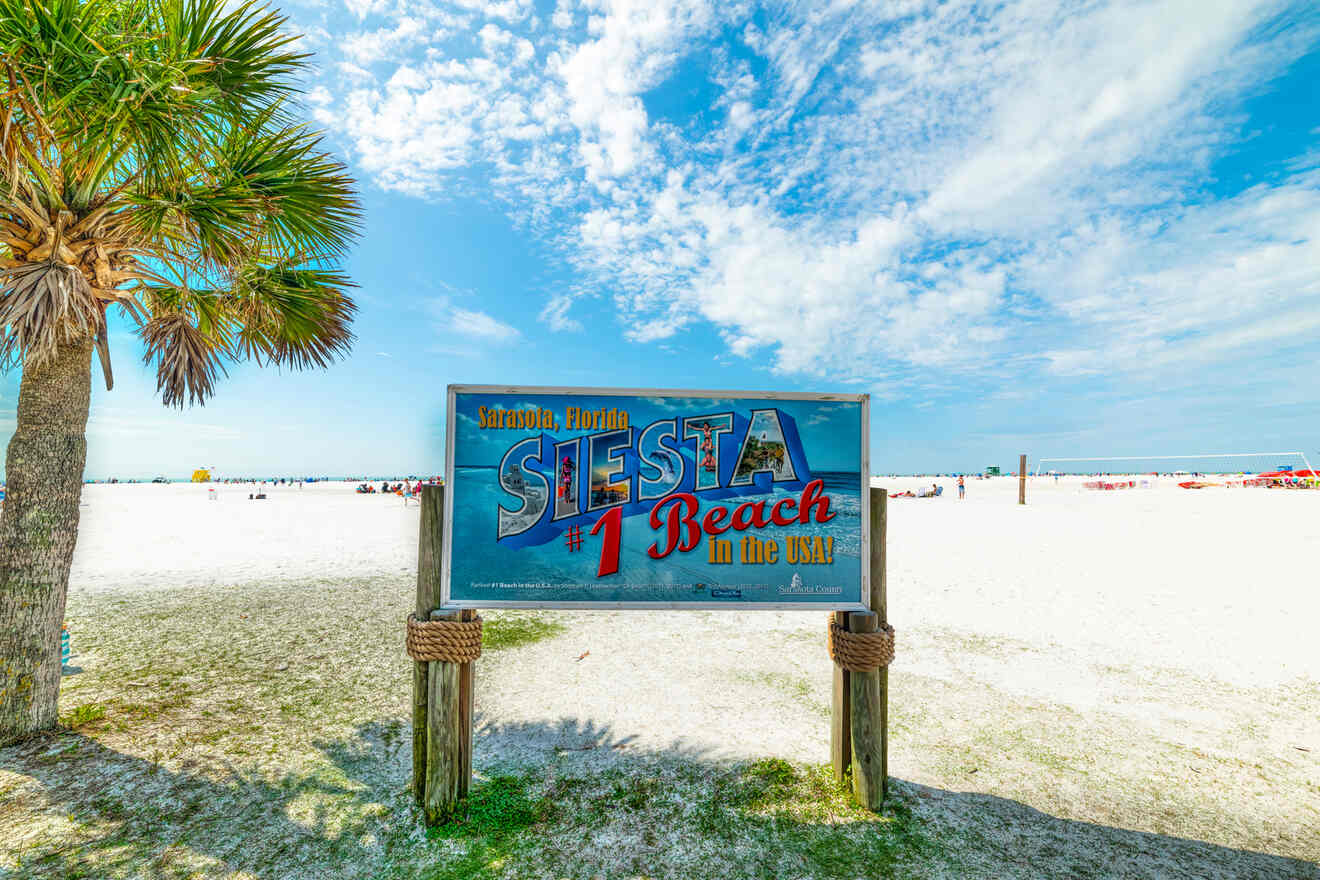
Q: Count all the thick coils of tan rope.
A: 2